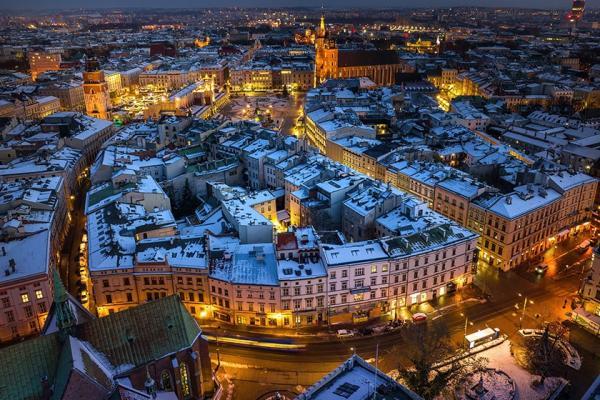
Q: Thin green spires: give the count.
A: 1